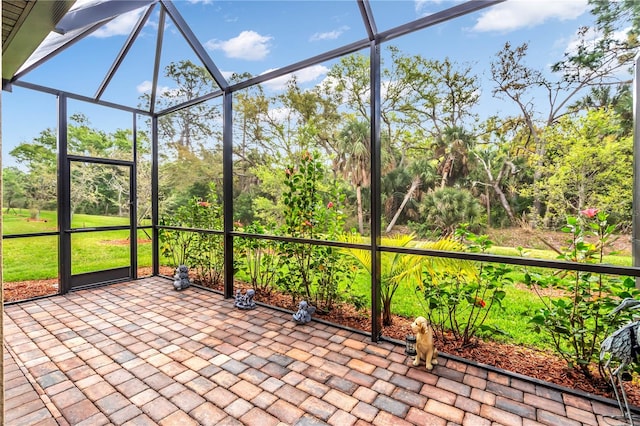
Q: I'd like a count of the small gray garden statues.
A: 3